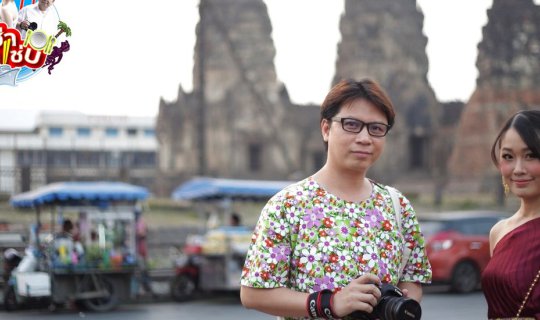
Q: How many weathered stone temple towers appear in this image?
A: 3